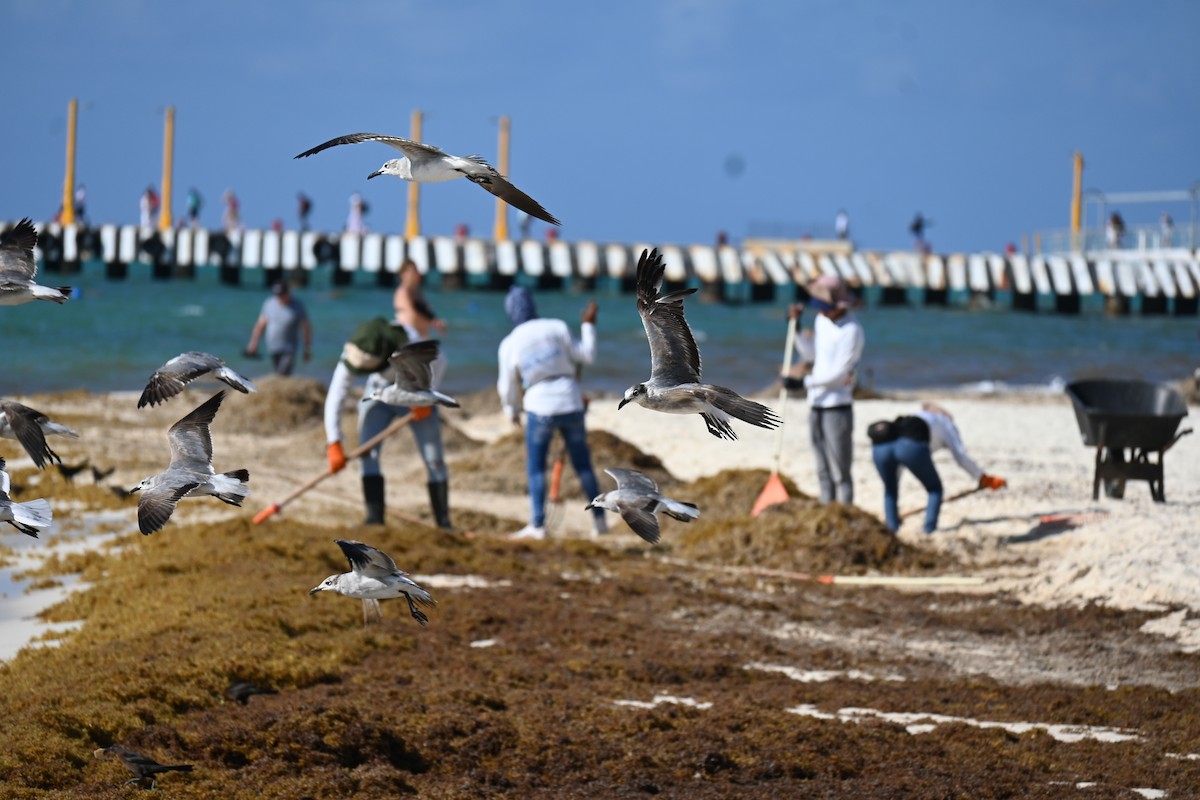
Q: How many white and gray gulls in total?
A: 10